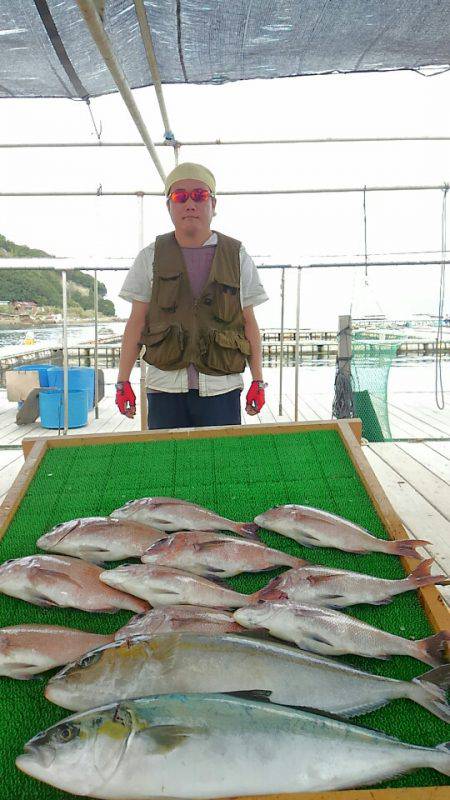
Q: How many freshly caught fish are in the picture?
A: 12